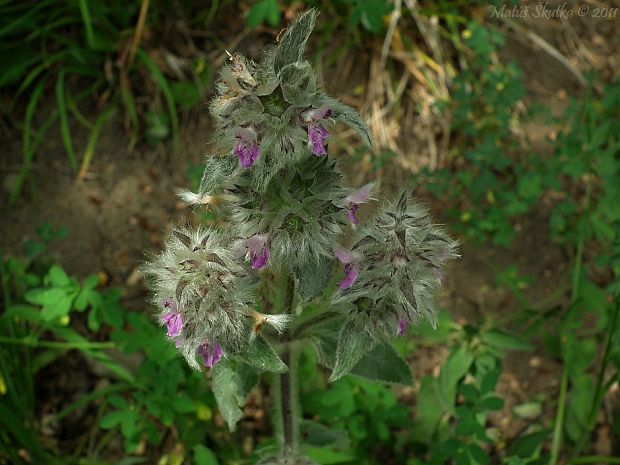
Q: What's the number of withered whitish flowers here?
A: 2